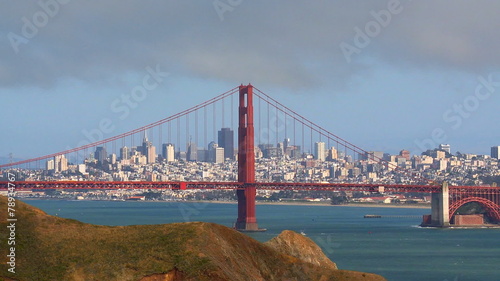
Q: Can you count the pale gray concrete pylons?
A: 1